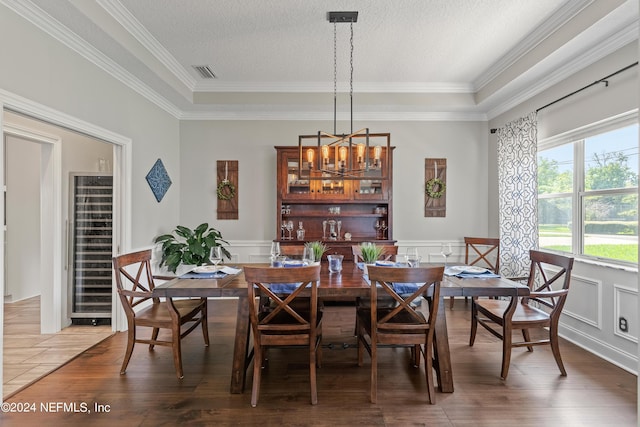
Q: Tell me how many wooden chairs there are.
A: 7